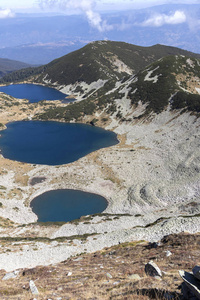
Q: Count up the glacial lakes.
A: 3